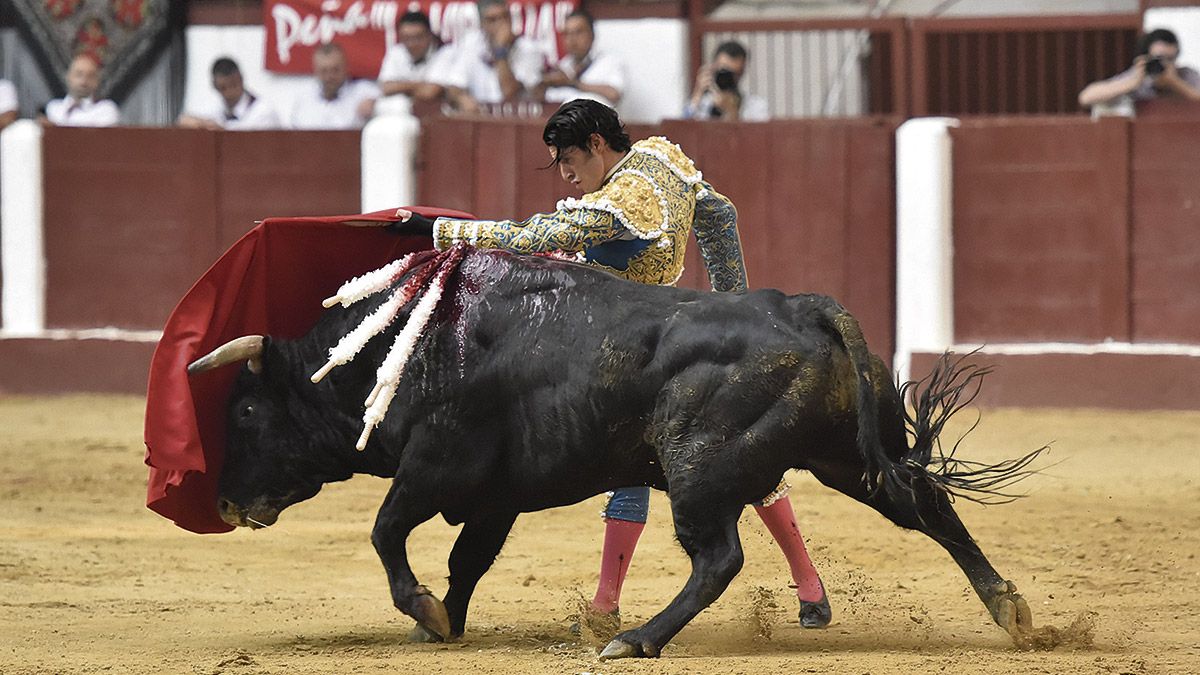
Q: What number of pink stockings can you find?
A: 2